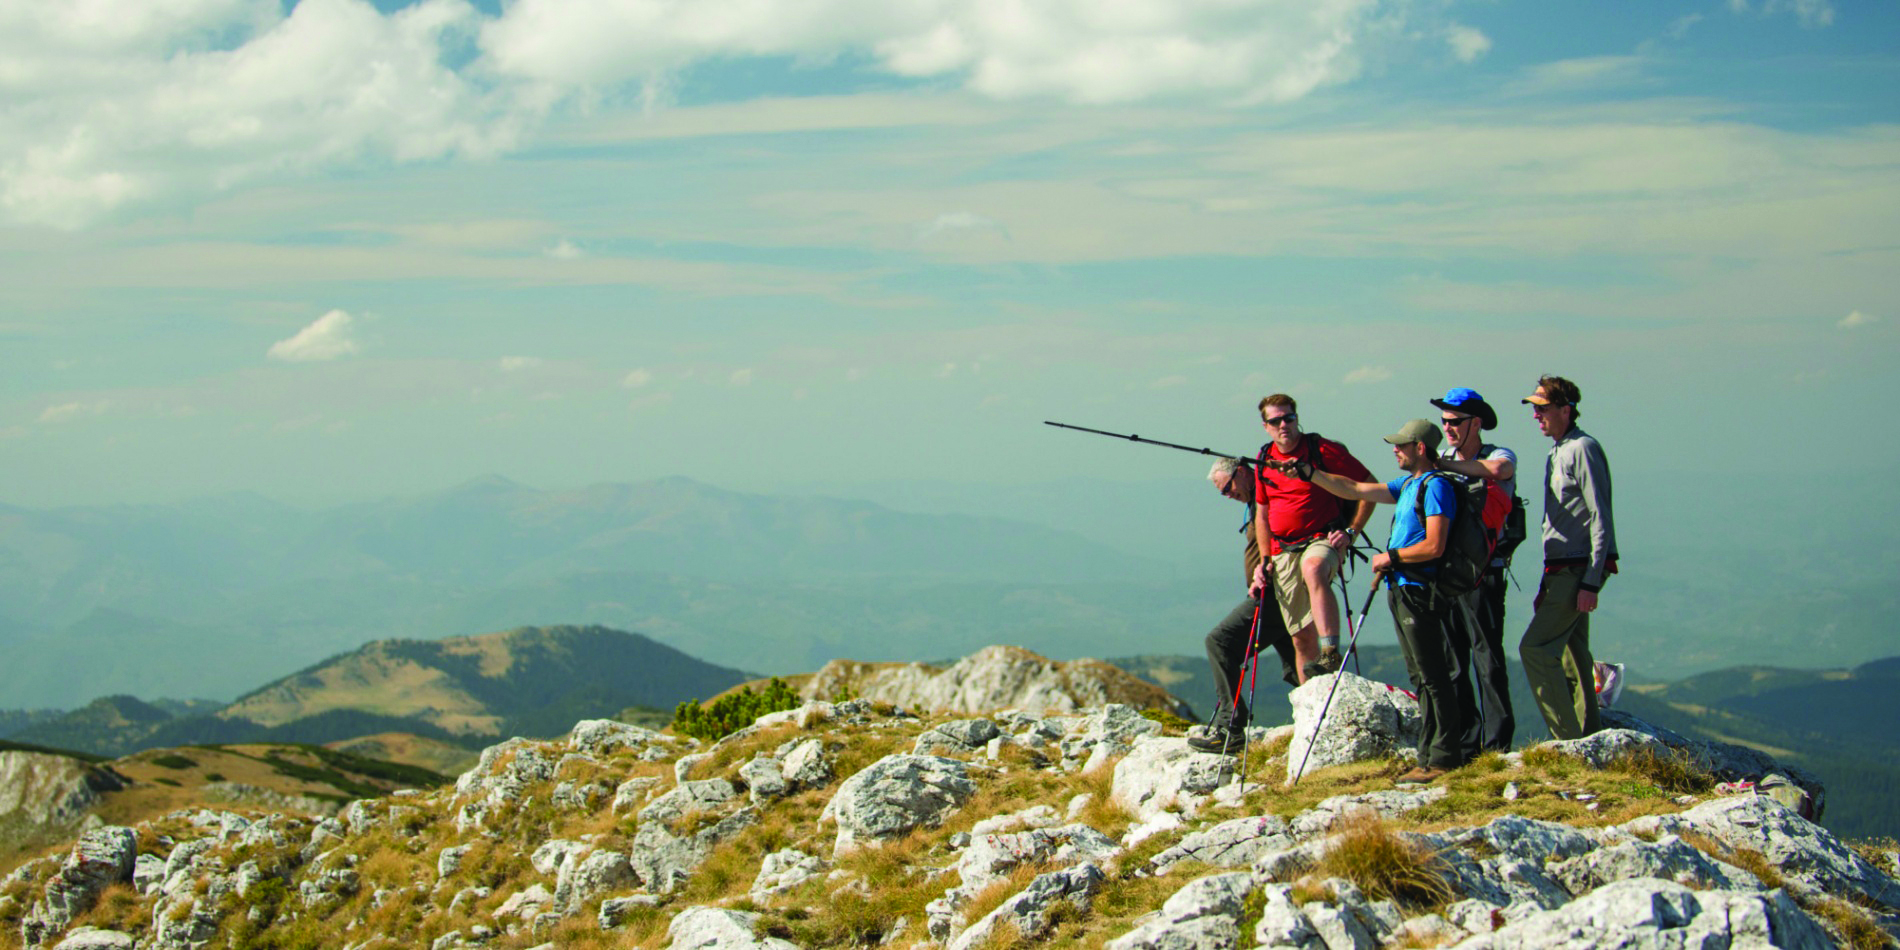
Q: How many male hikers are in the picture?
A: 5